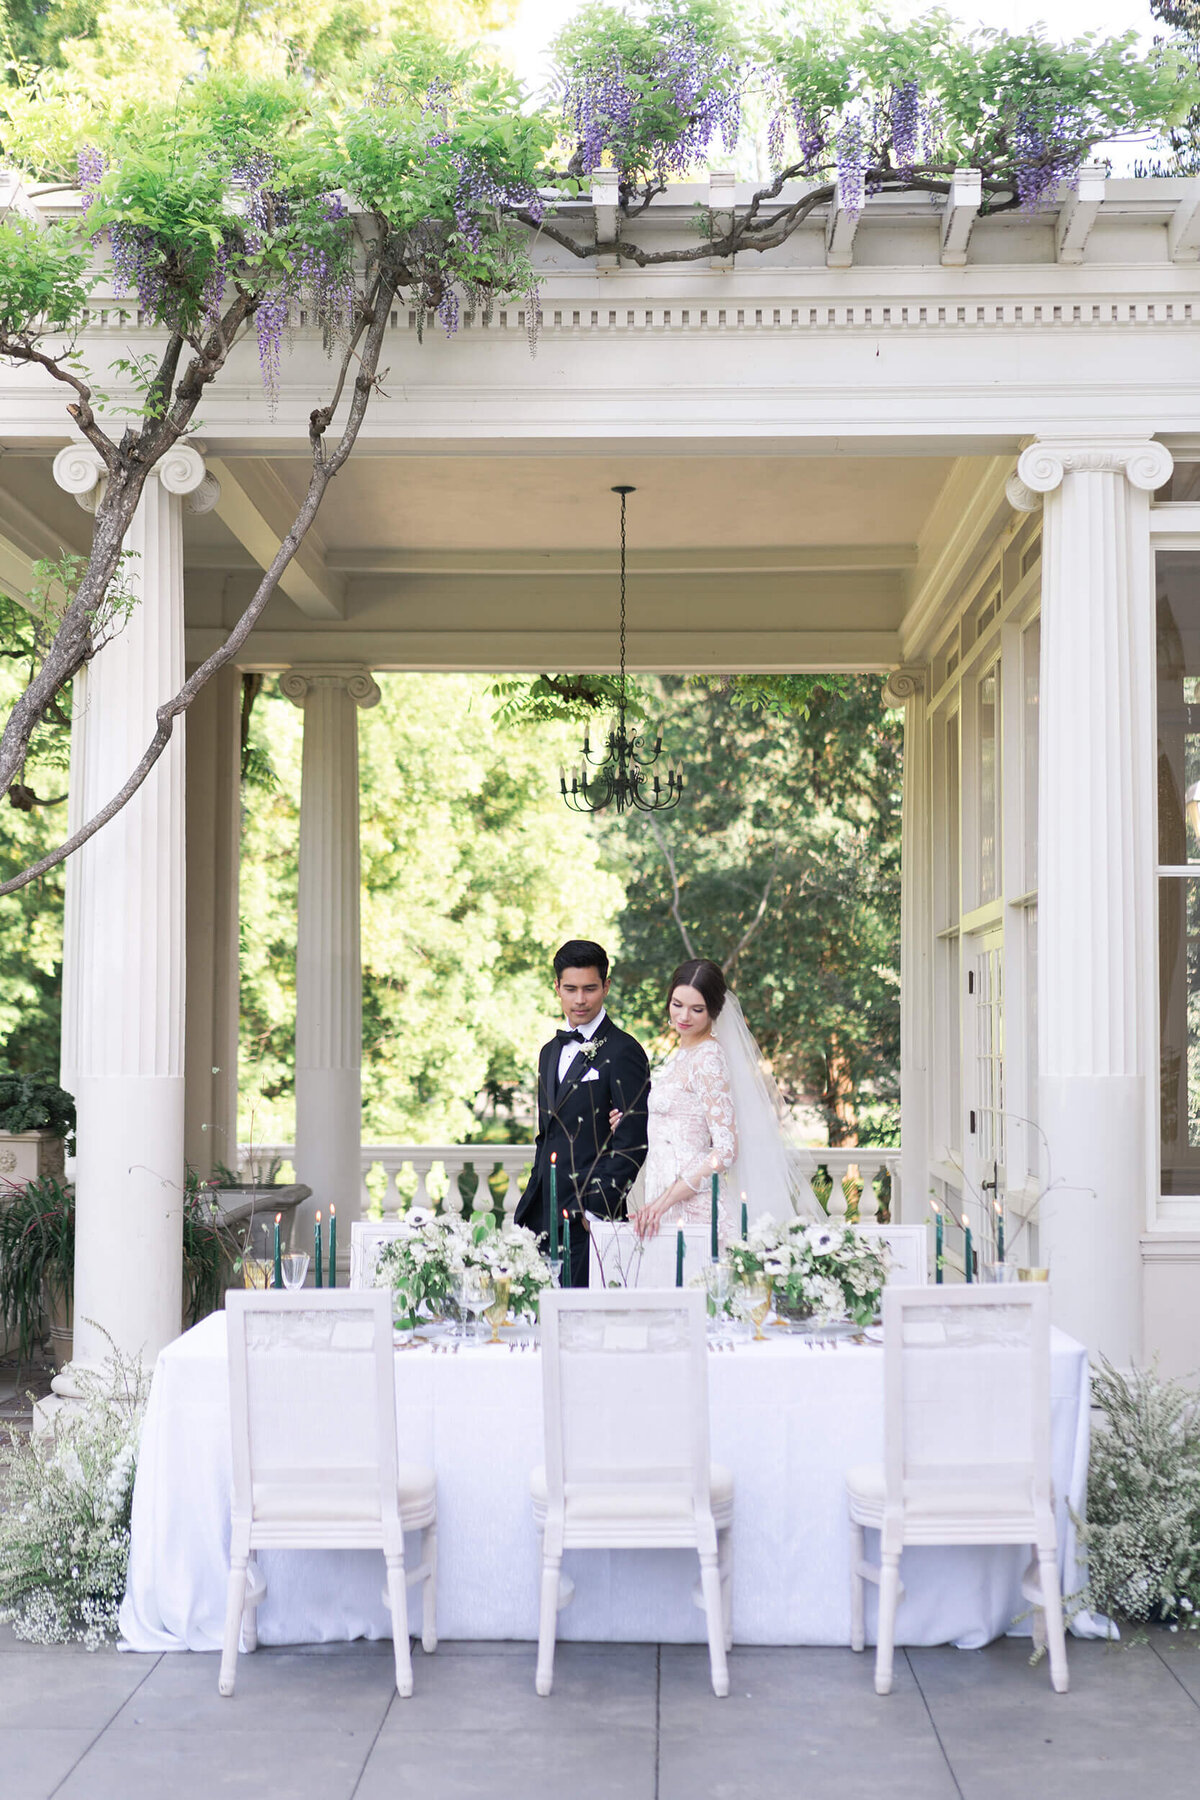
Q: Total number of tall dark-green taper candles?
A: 11